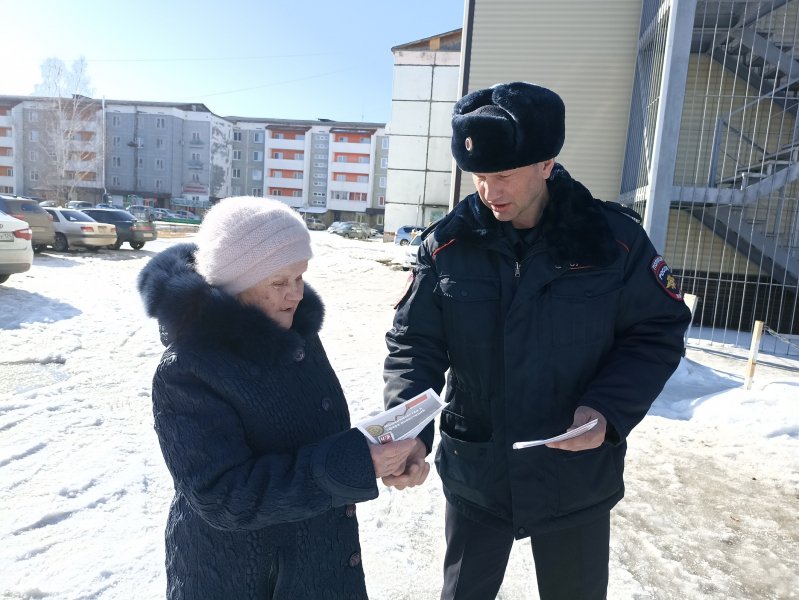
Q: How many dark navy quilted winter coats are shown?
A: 1